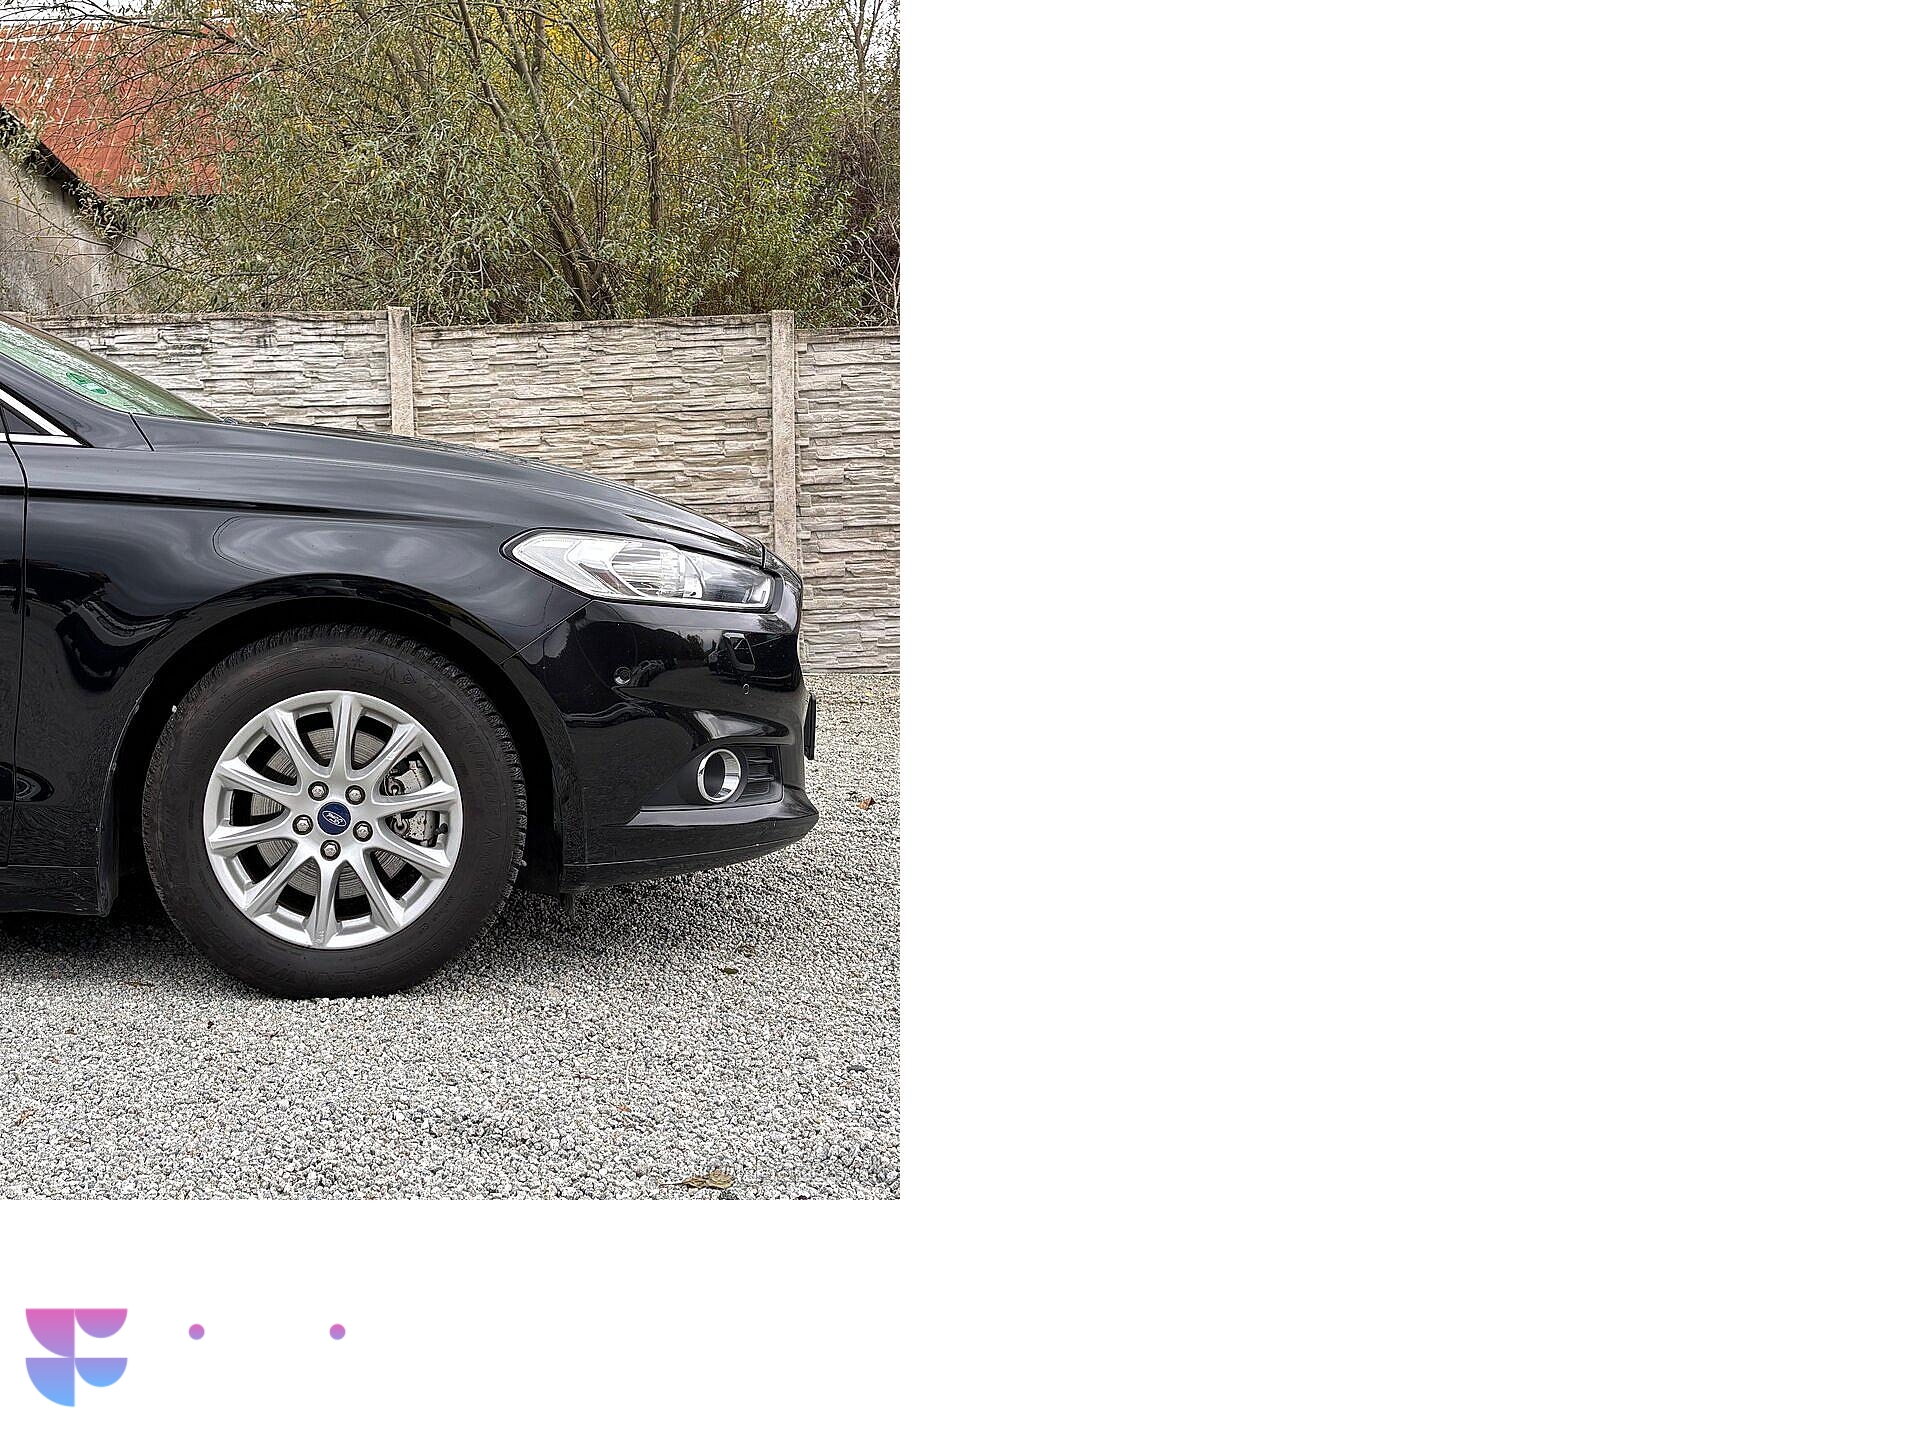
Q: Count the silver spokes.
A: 10